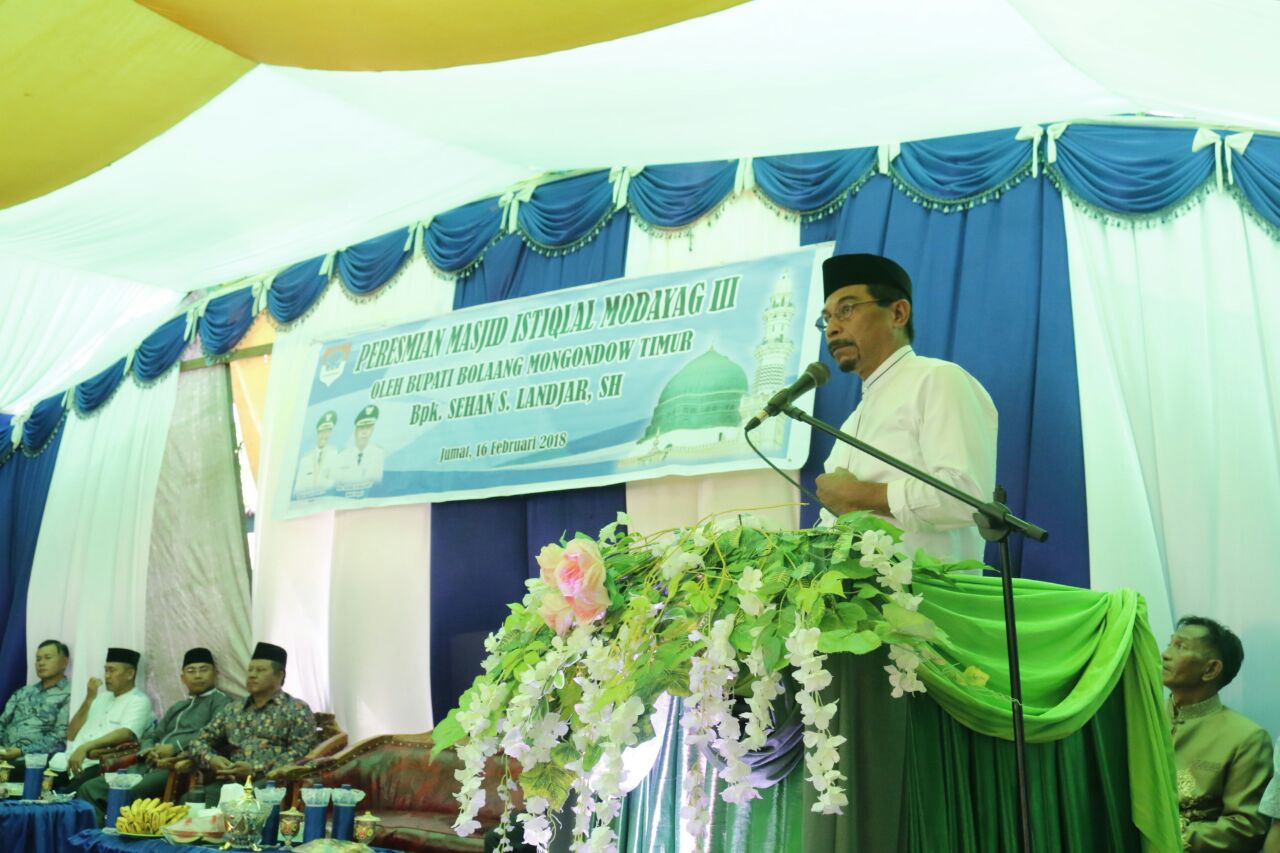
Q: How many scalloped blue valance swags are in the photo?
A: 14